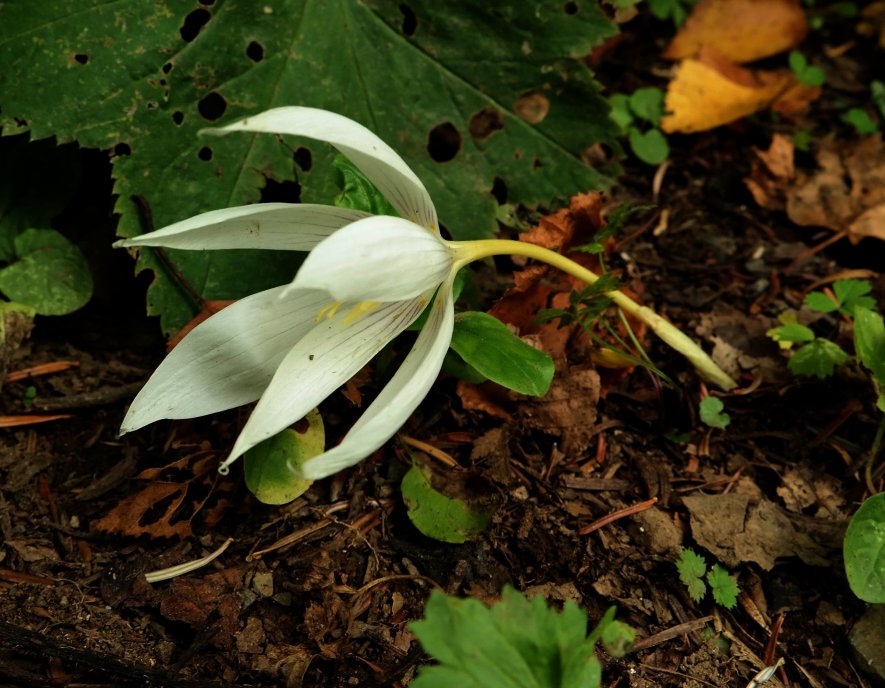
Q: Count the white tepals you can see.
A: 6